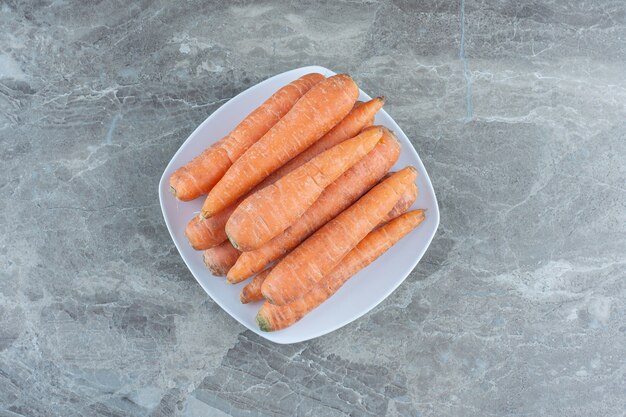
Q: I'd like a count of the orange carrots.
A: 9